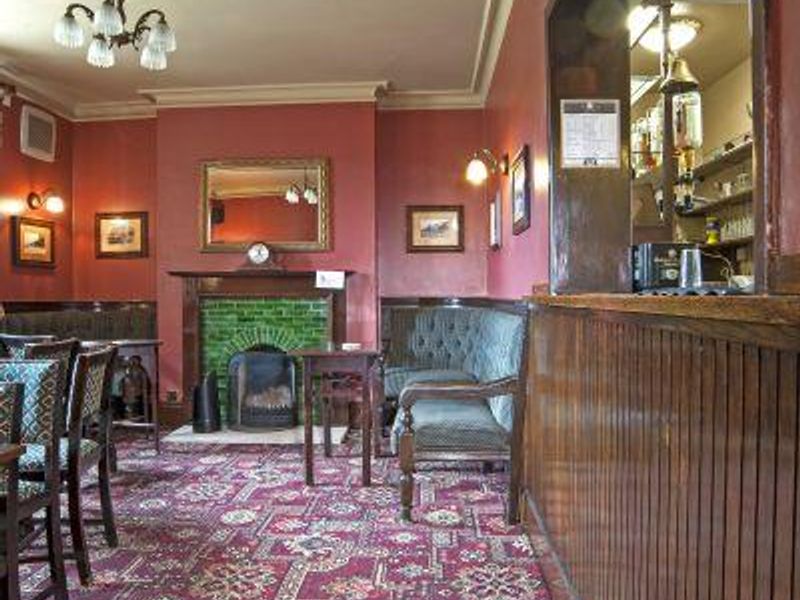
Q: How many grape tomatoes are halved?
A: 0